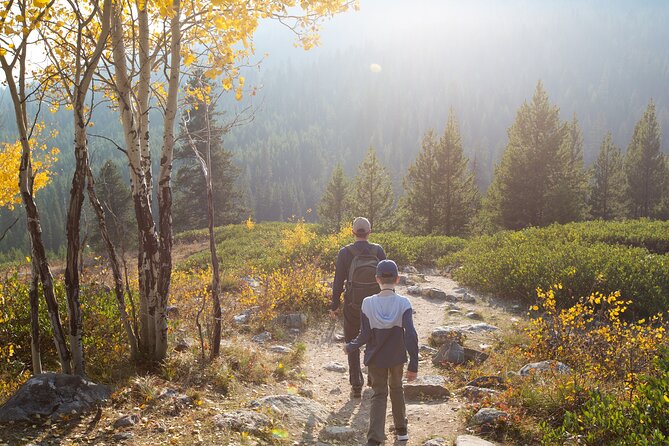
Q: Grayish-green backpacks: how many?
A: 1